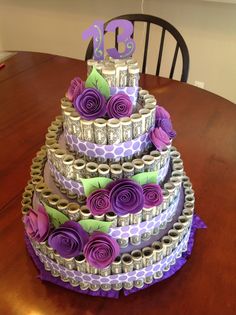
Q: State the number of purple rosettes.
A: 12